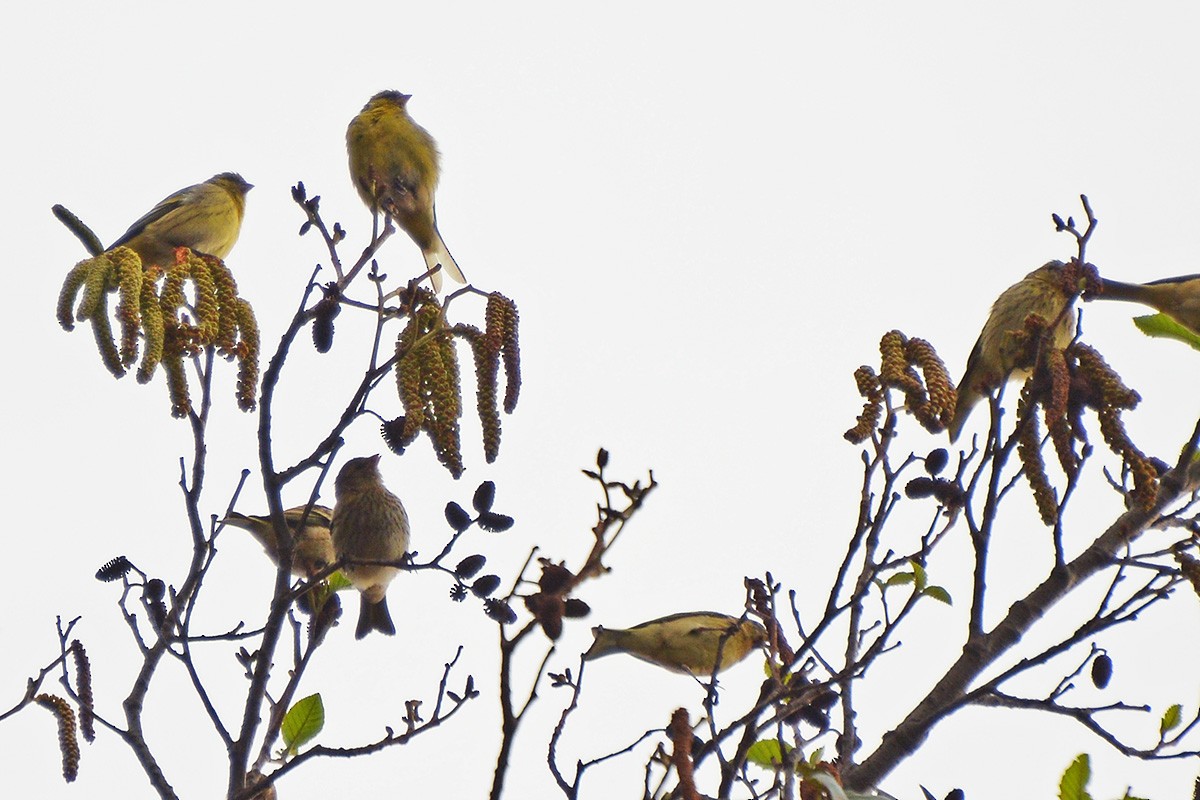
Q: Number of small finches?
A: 7